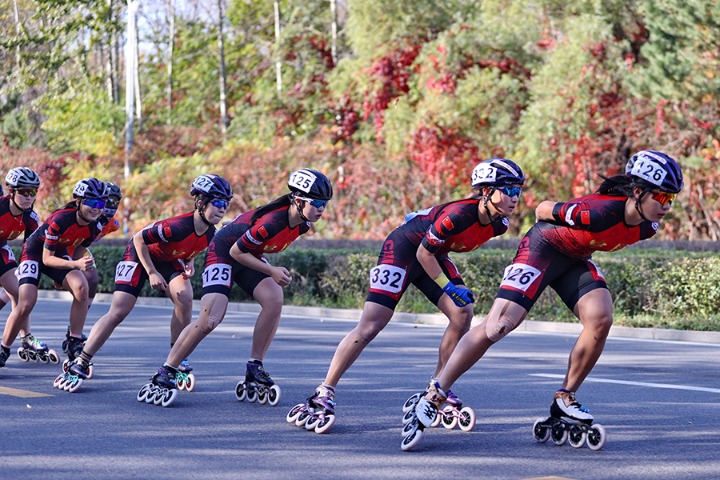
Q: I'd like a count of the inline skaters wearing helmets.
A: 7